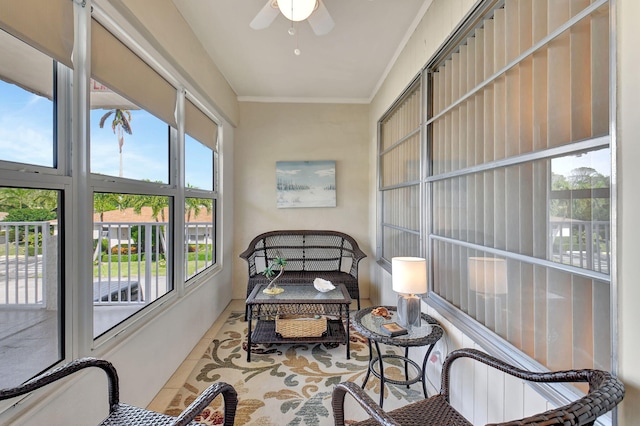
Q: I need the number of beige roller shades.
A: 3